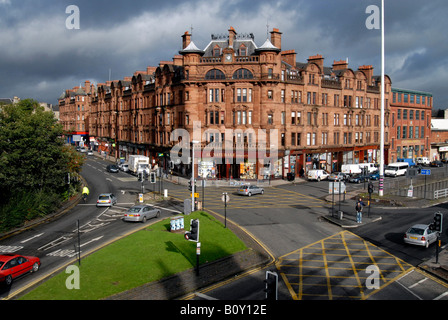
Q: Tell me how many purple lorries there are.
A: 0